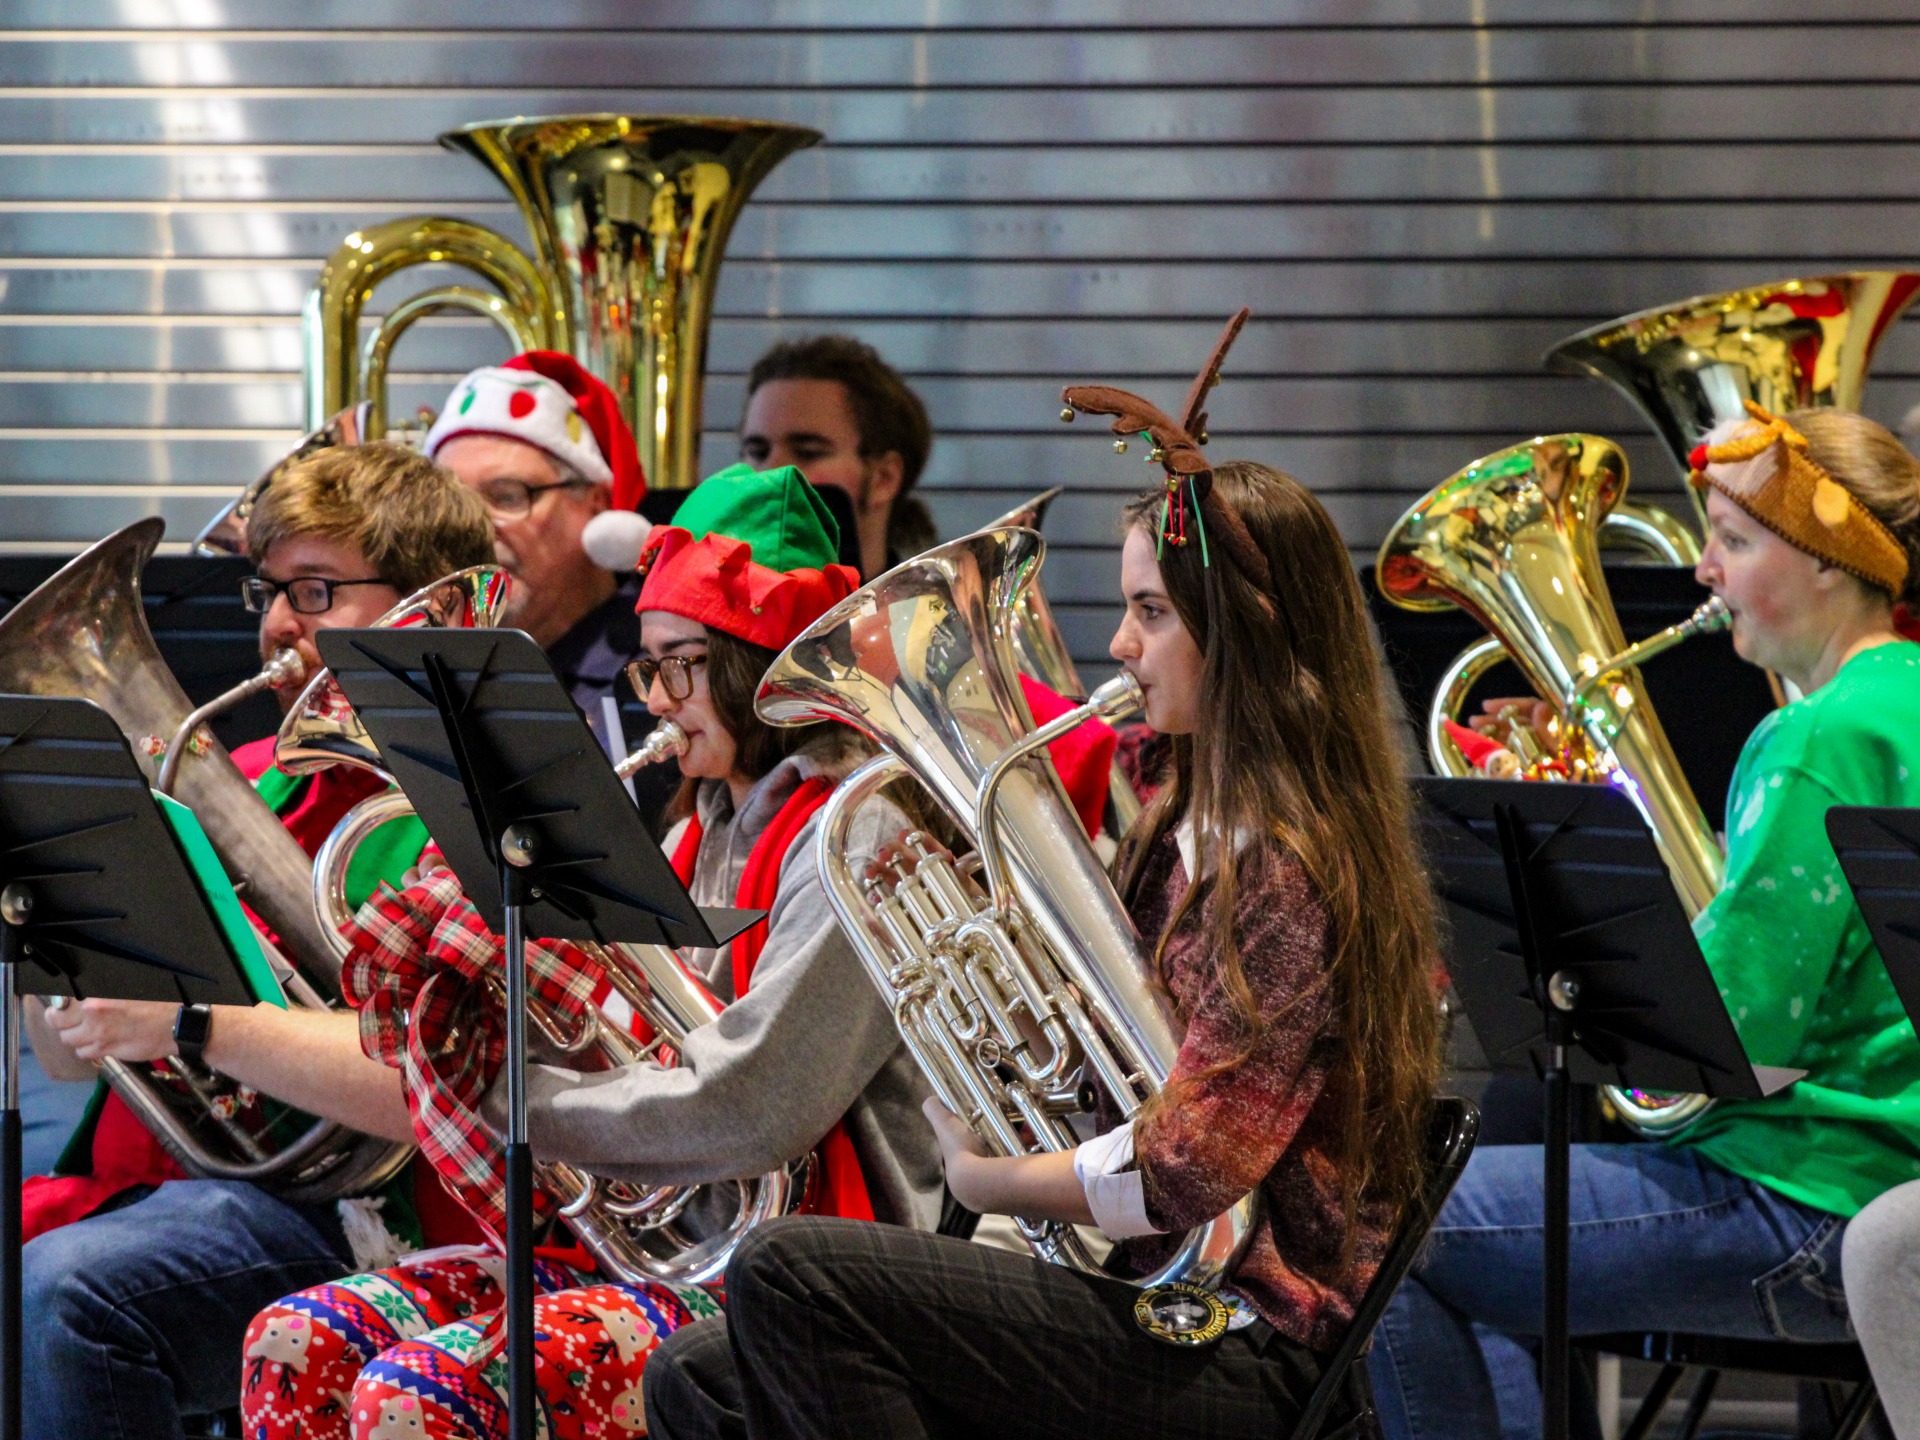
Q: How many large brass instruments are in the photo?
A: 8